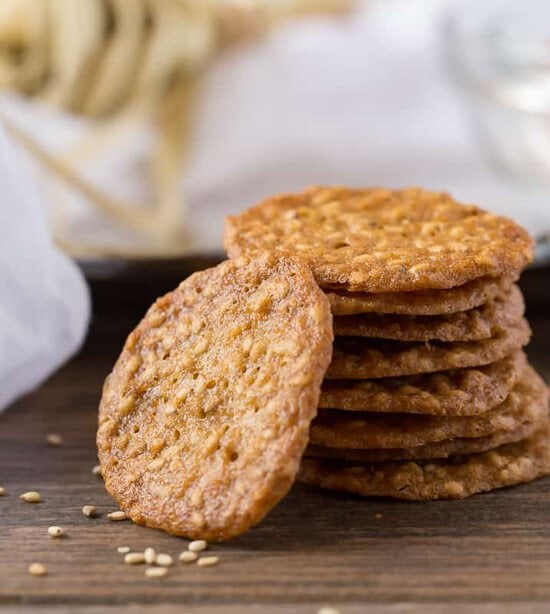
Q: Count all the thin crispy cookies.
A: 9